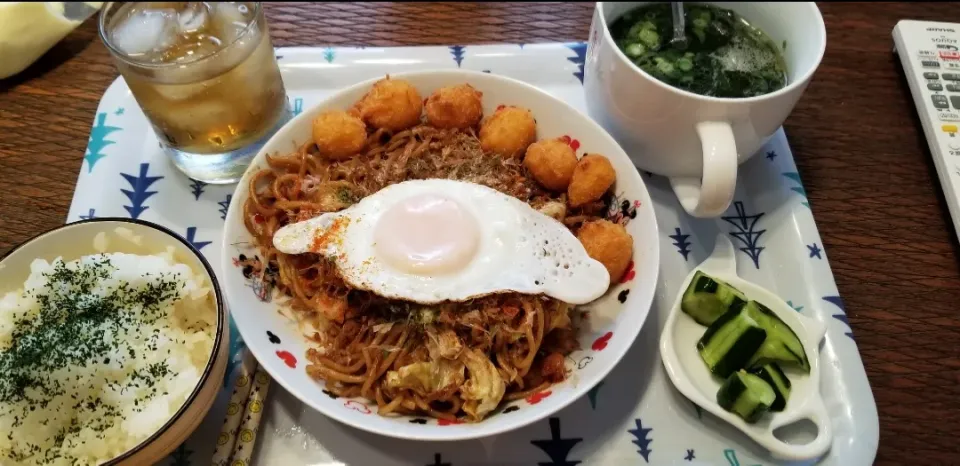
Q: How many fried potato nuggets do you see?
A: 7